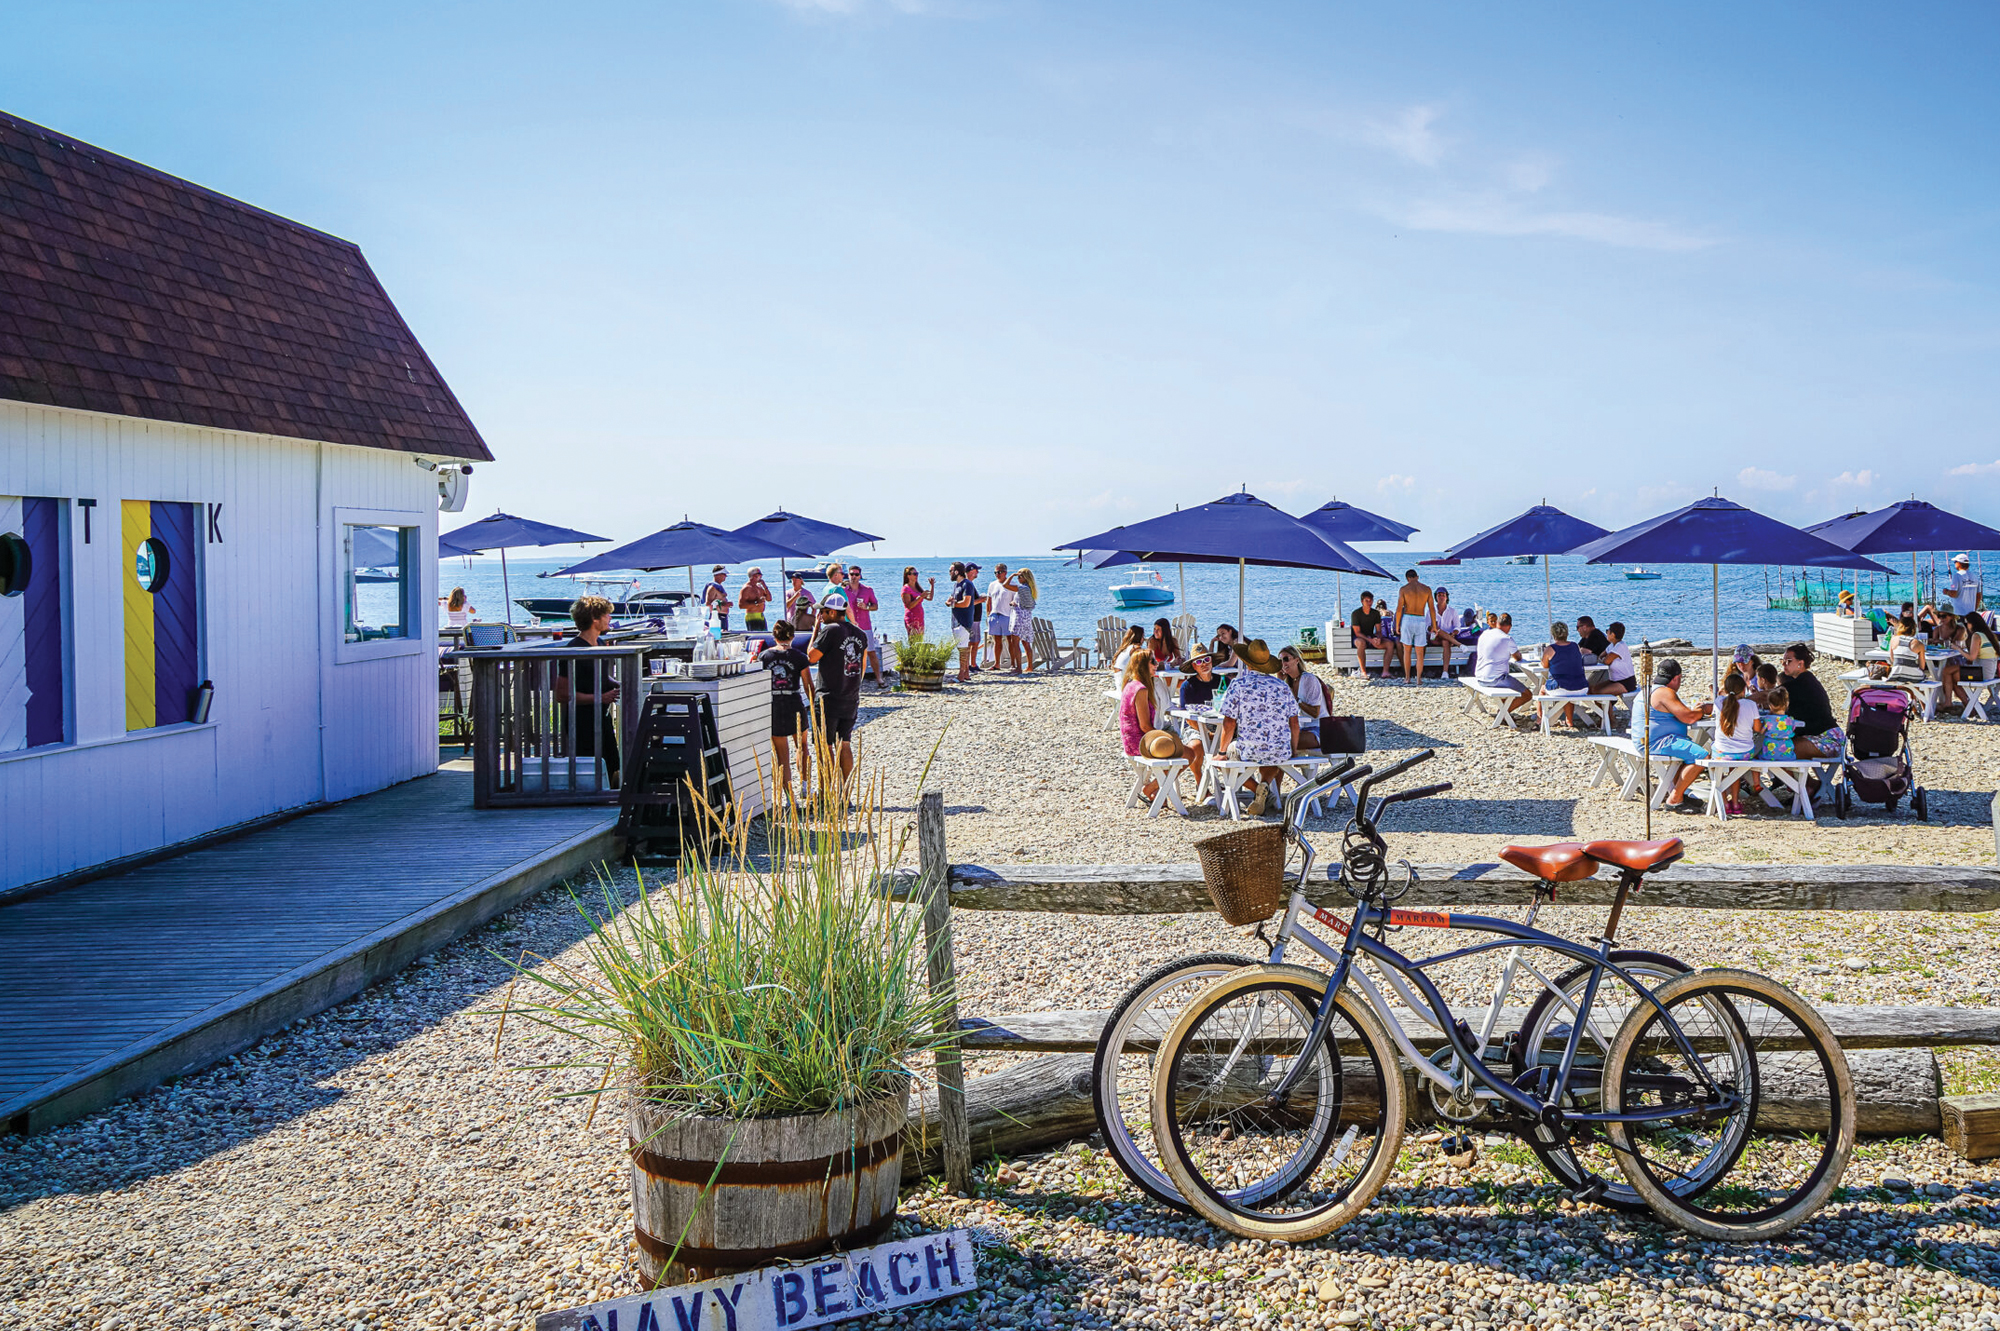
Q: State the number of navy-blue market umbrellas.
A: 11